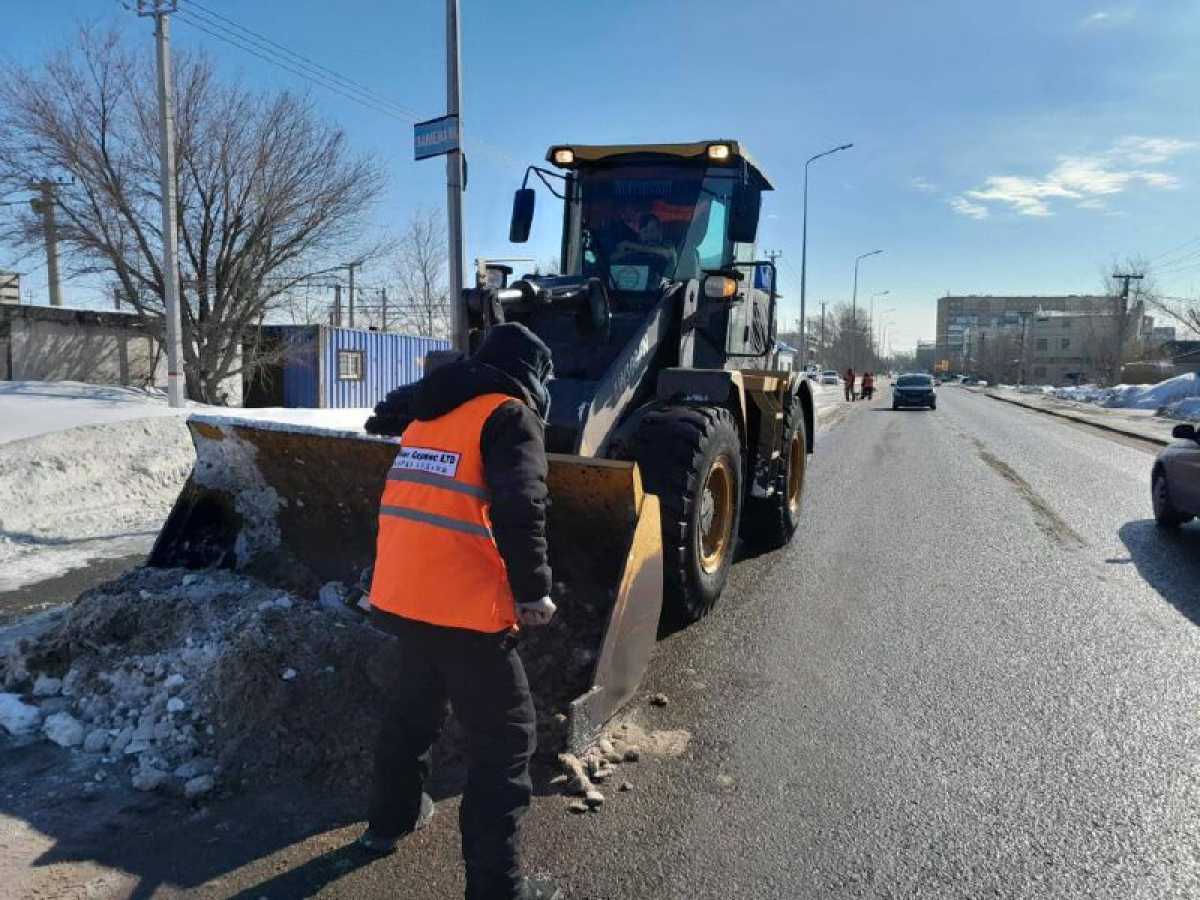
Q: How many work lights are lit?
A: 2